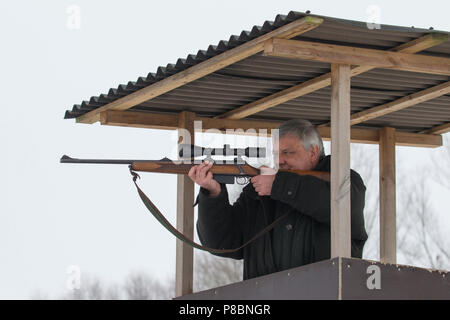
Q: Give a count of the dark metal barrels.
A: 1